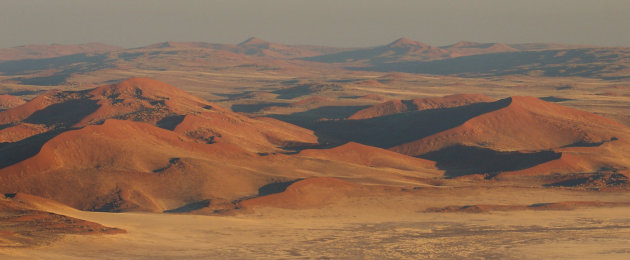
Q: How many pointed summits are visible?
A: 2